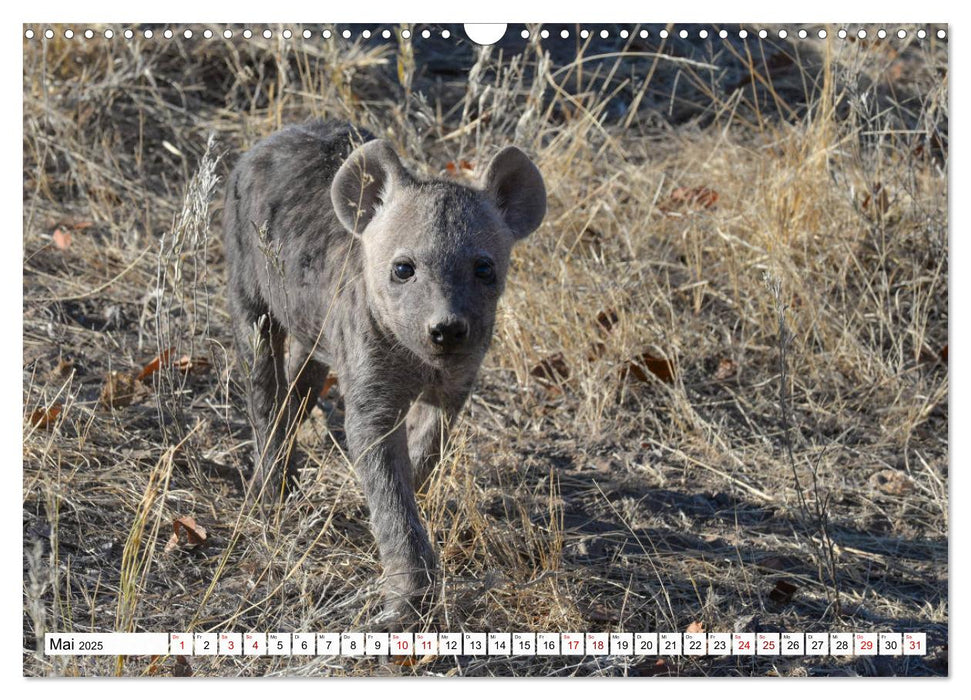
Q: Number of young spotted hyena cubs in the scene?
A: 1